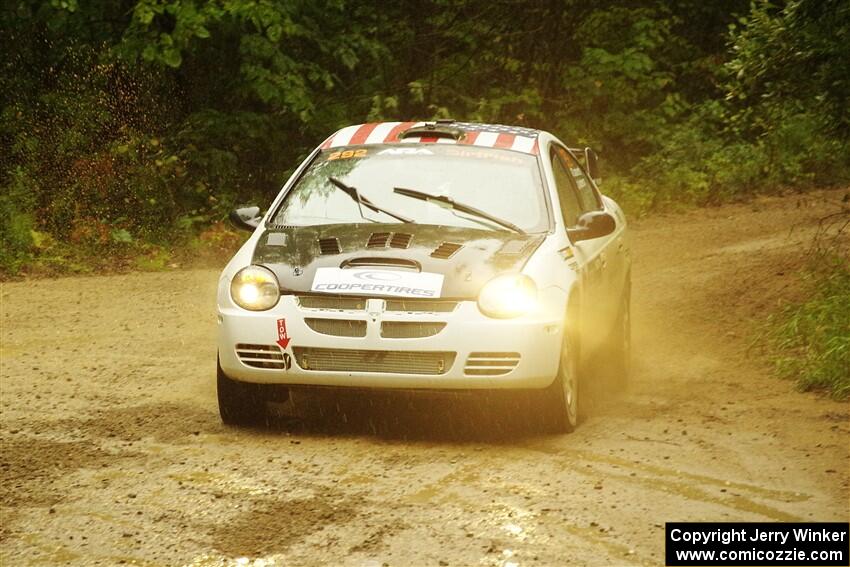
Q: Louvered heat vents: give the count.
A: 4